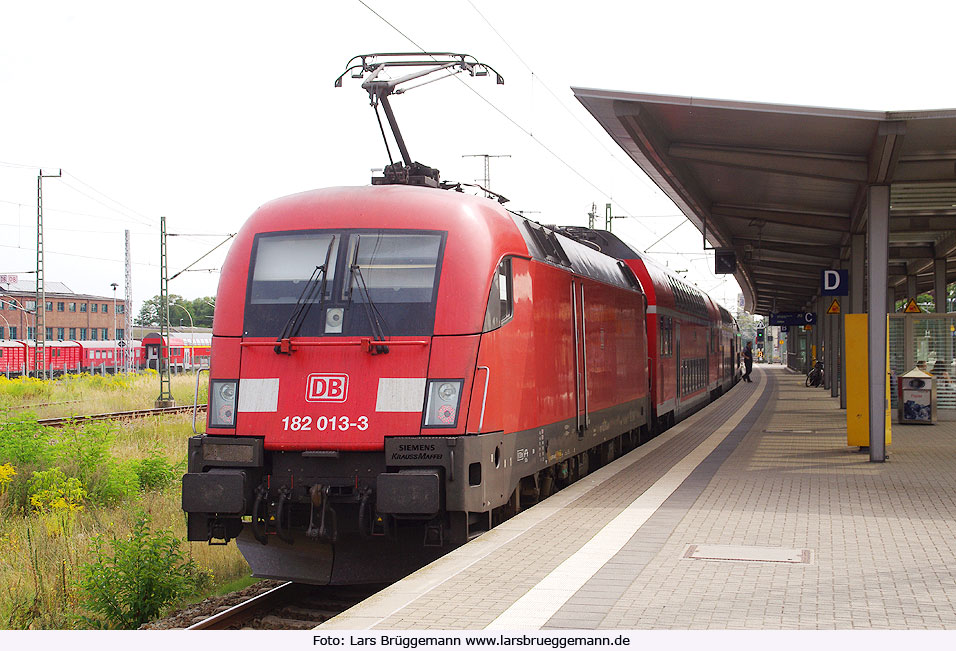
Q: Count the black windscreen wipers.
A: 2